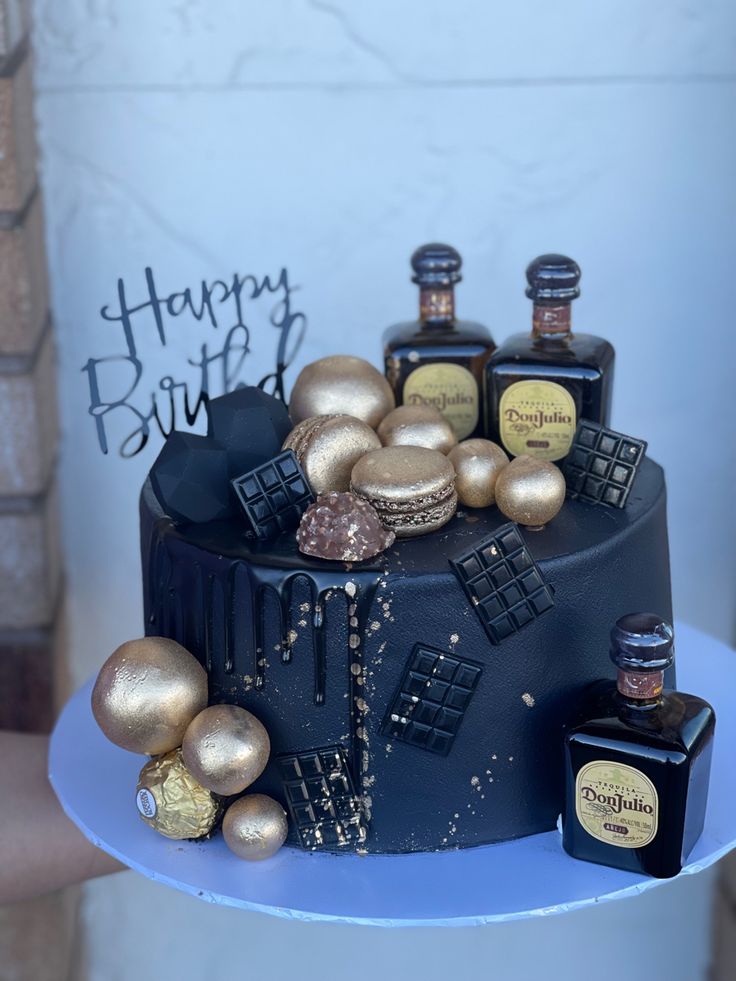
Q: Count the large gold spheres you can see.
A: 2